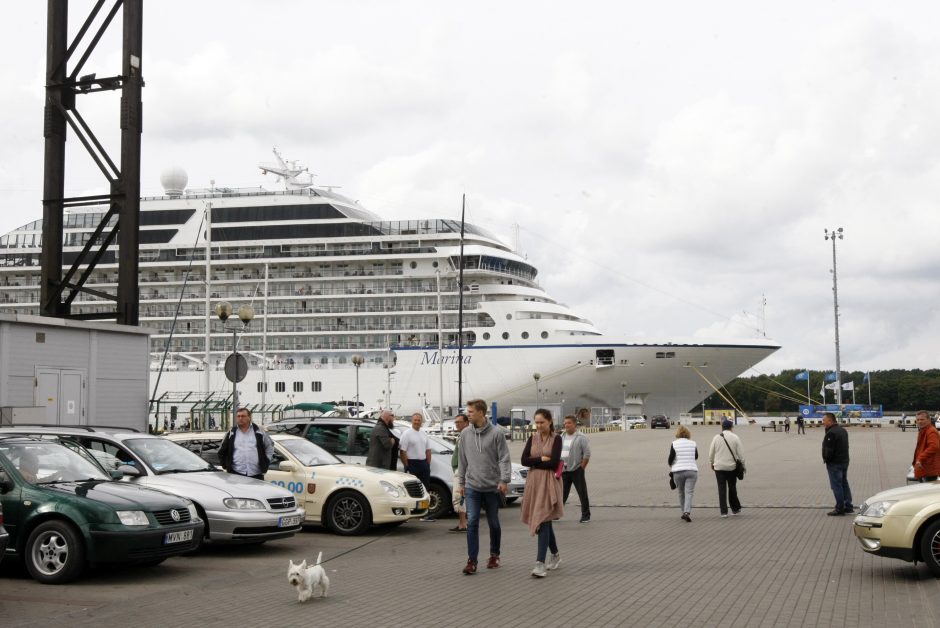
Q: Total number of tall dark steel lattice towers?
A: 1